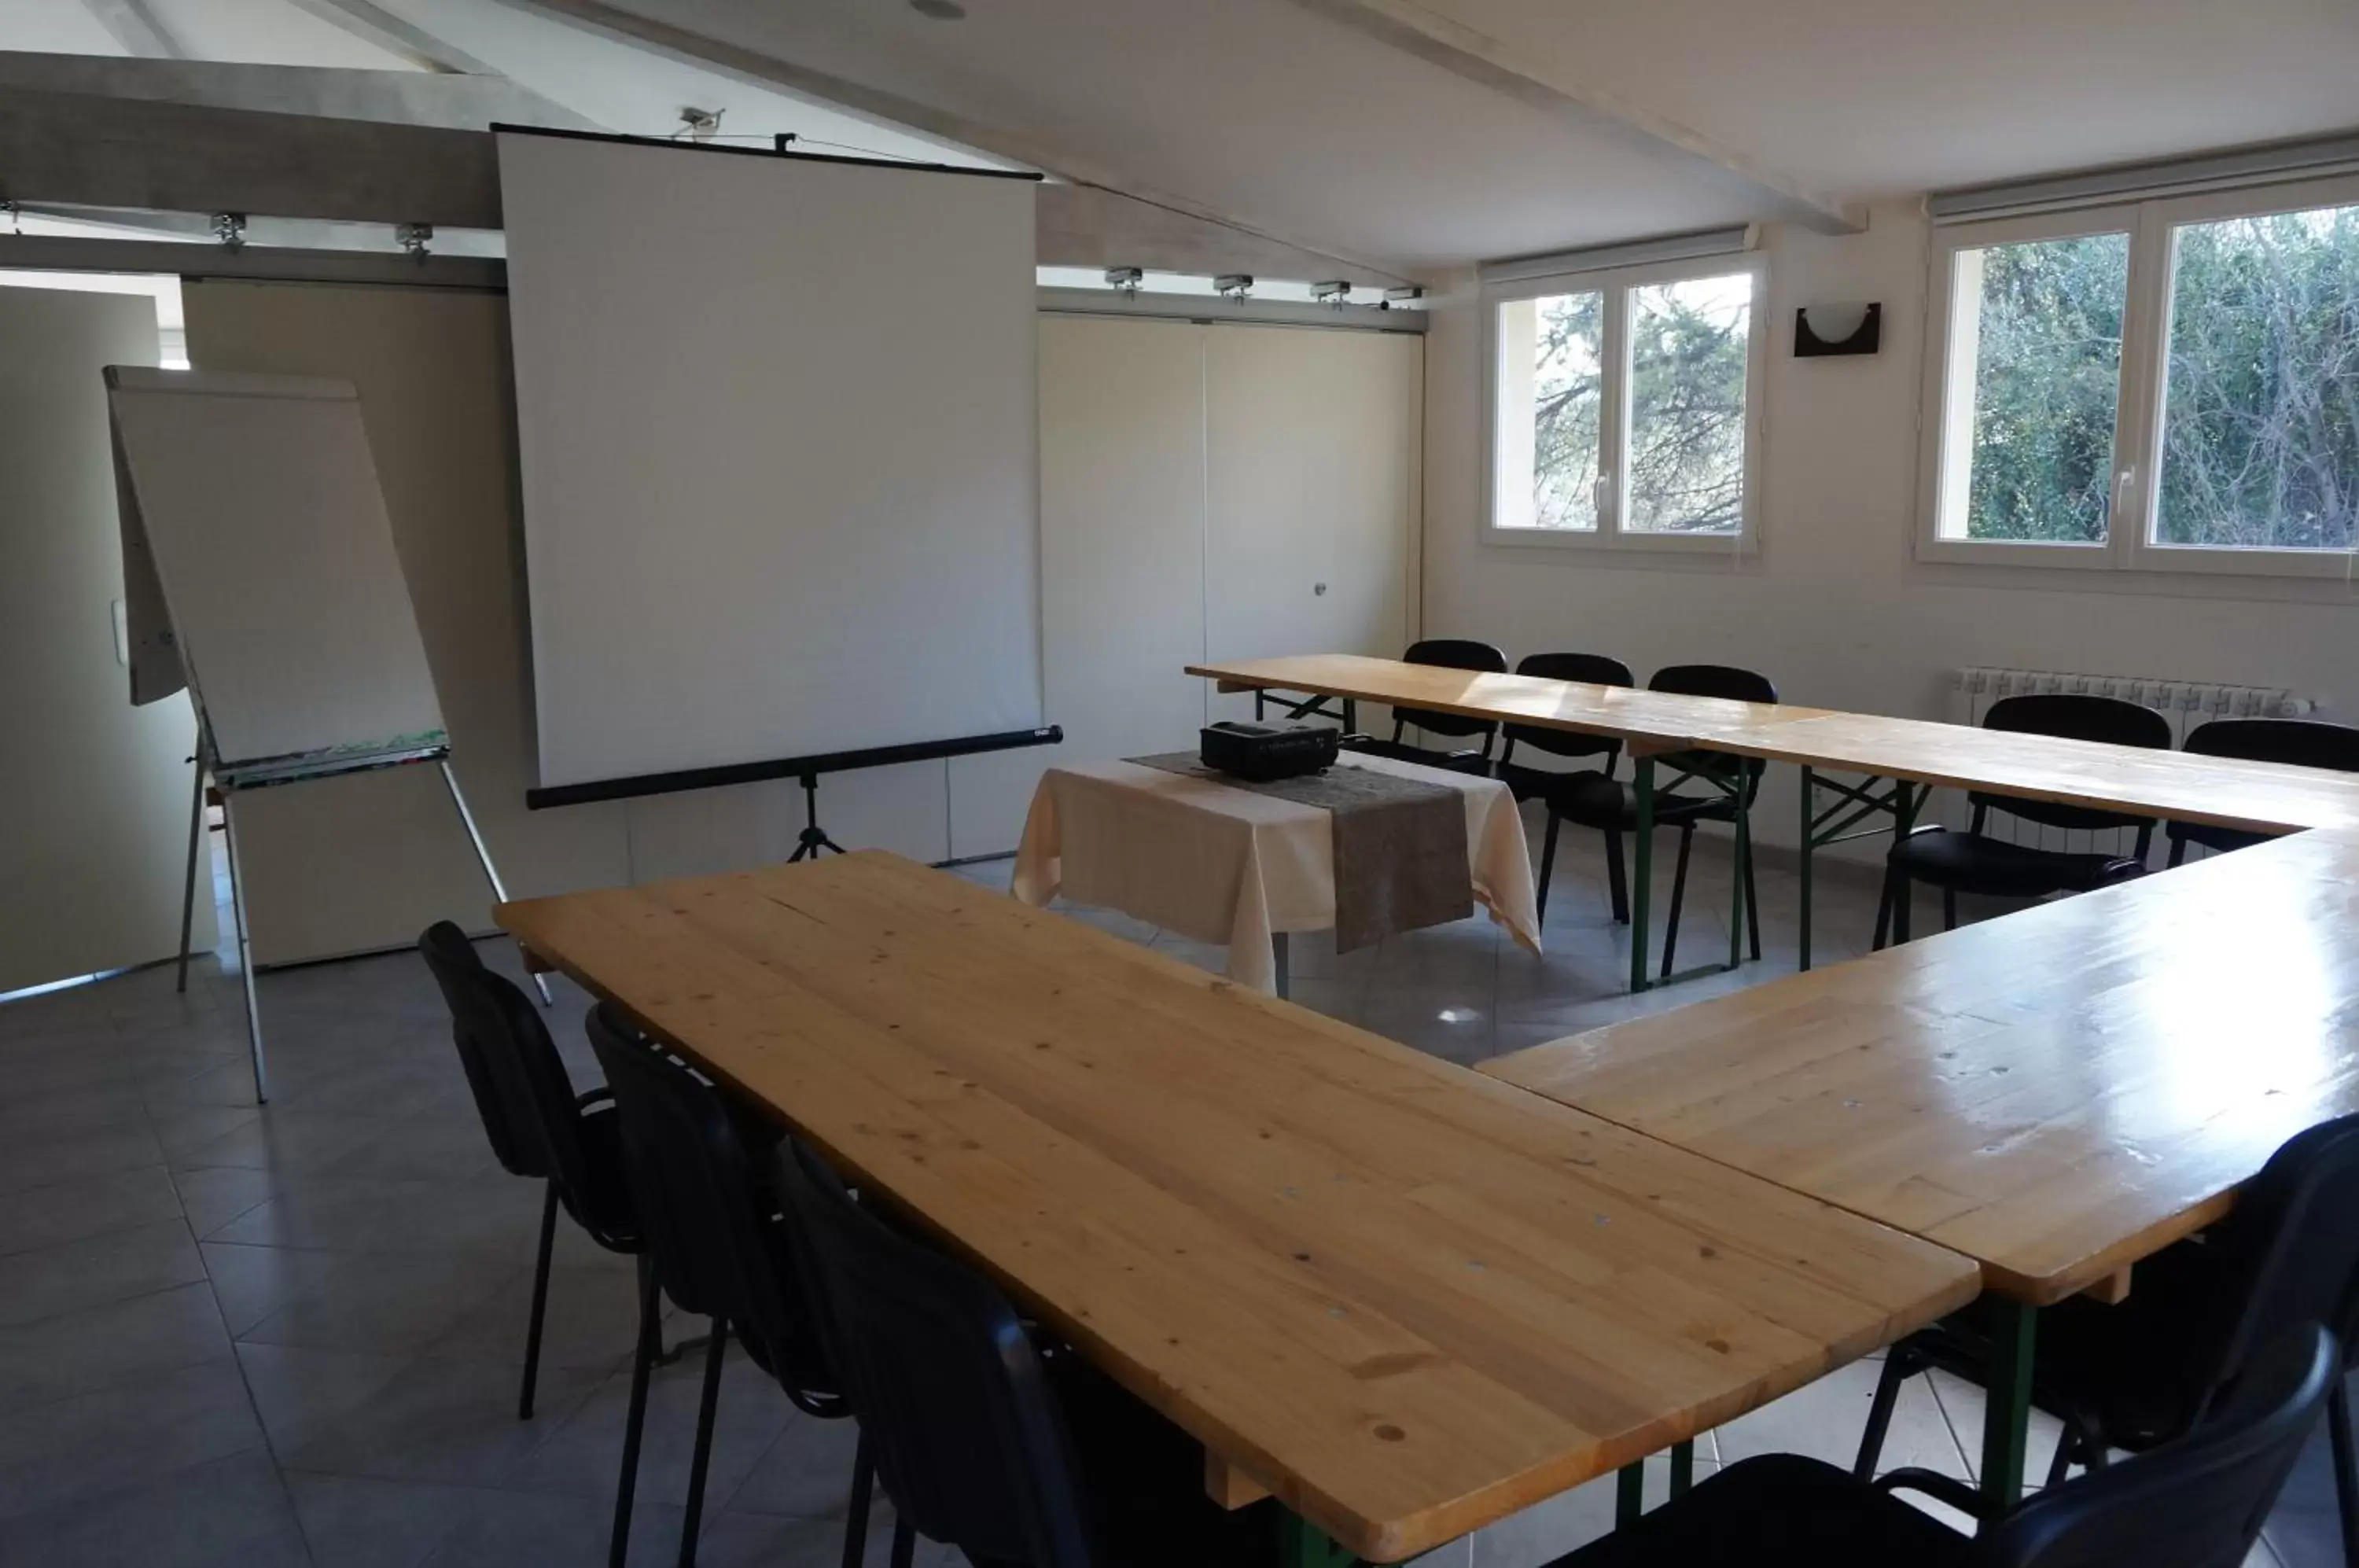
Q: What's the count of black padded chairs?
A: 10